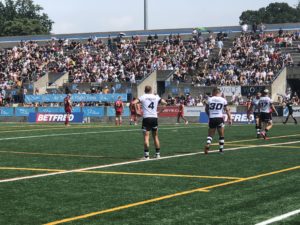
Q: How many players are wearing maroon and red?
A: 5